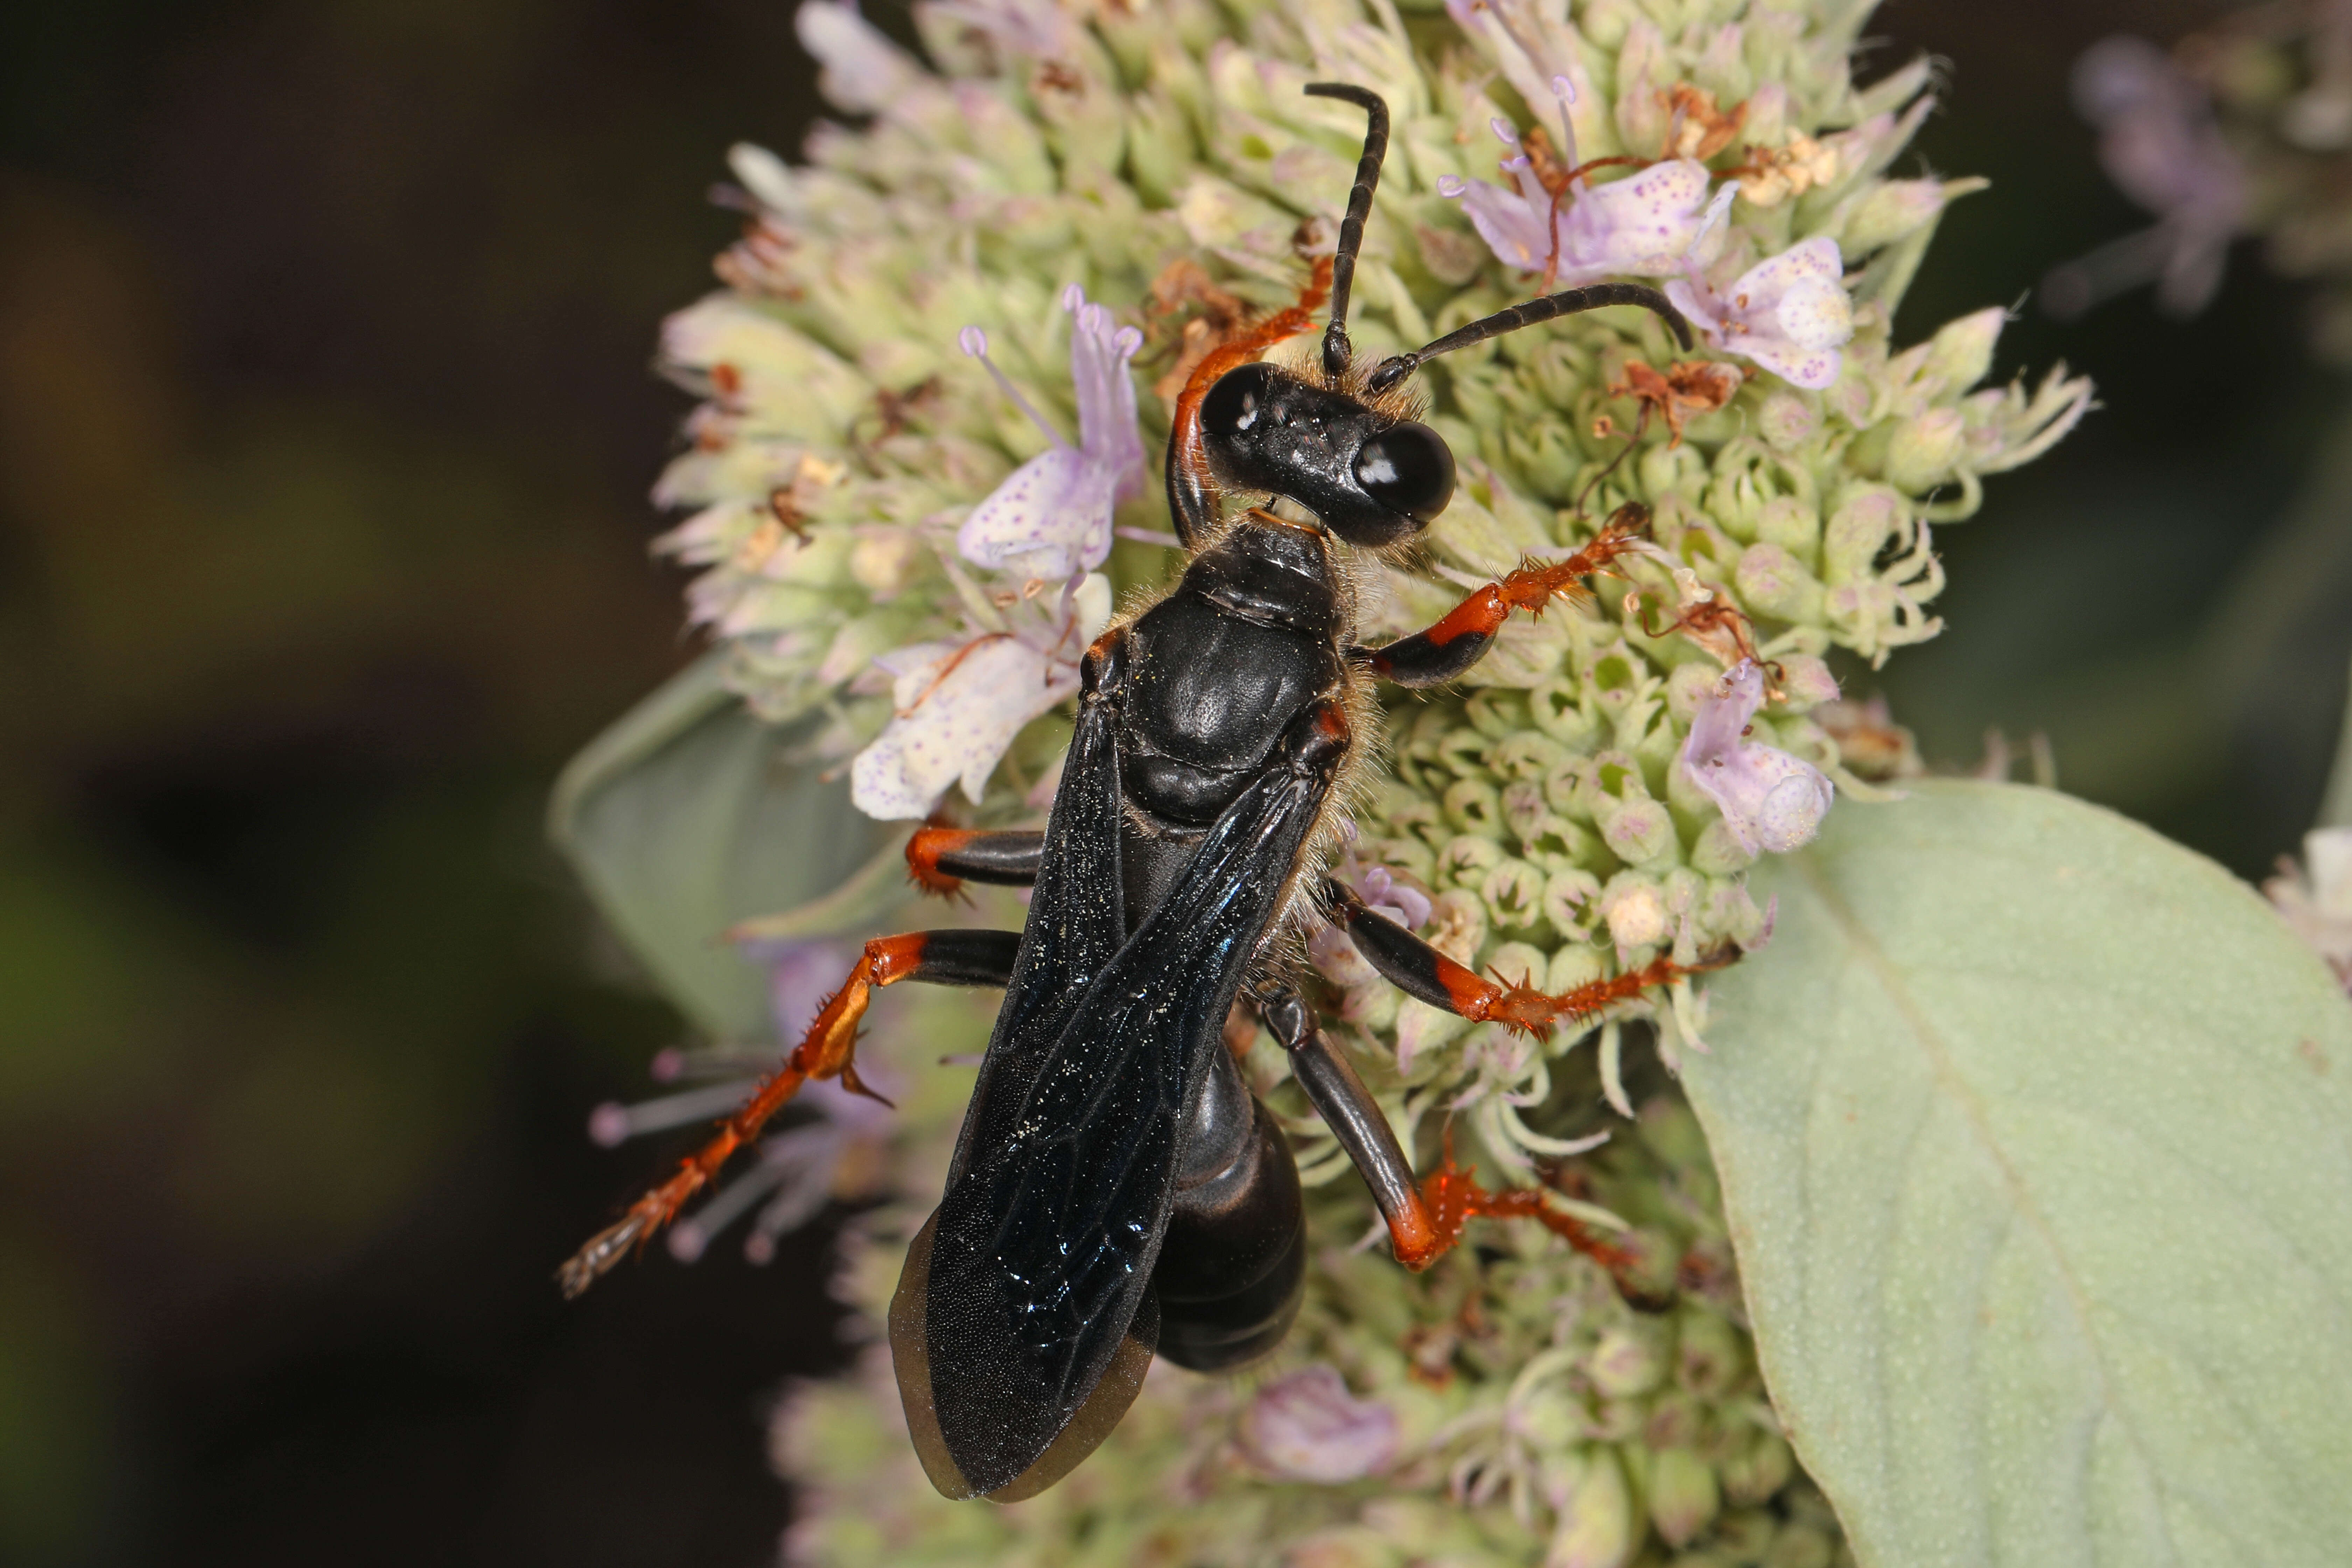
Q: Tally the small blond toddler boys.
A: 0